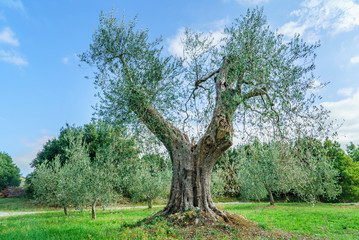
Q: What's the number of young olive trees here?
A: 5